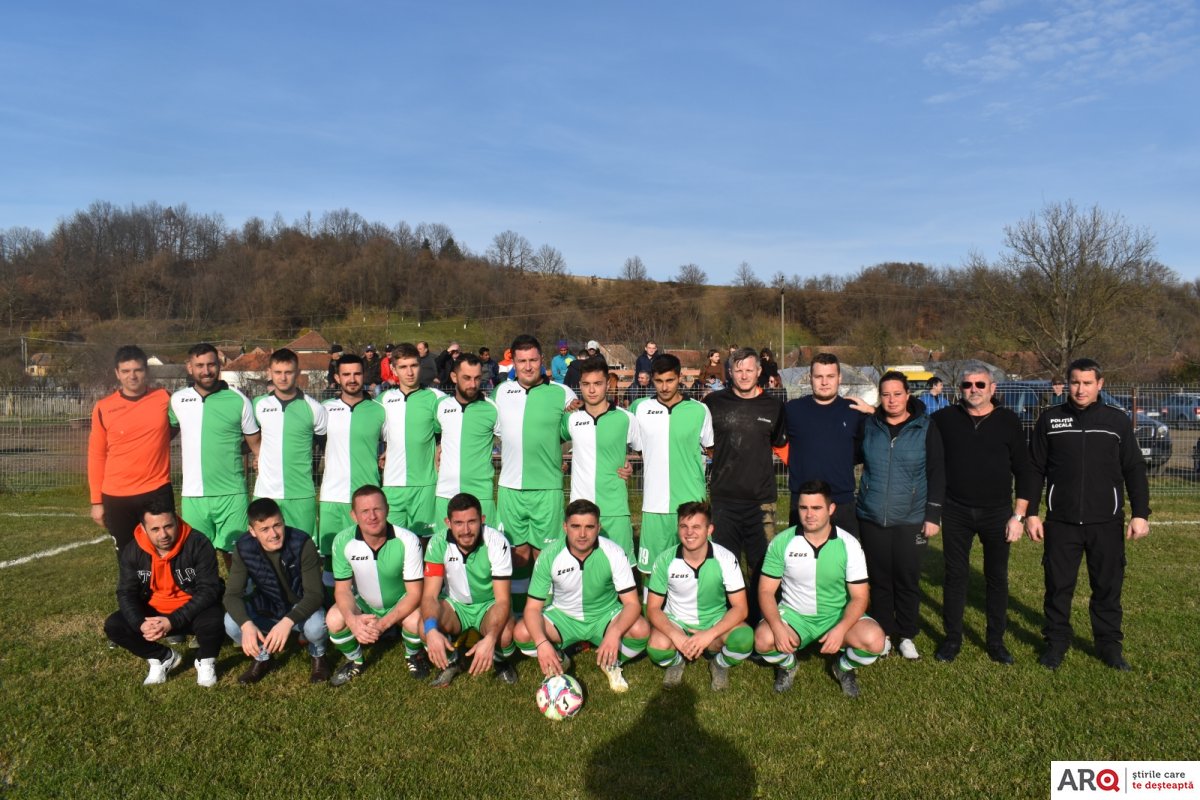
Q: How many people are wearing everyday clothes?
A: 5